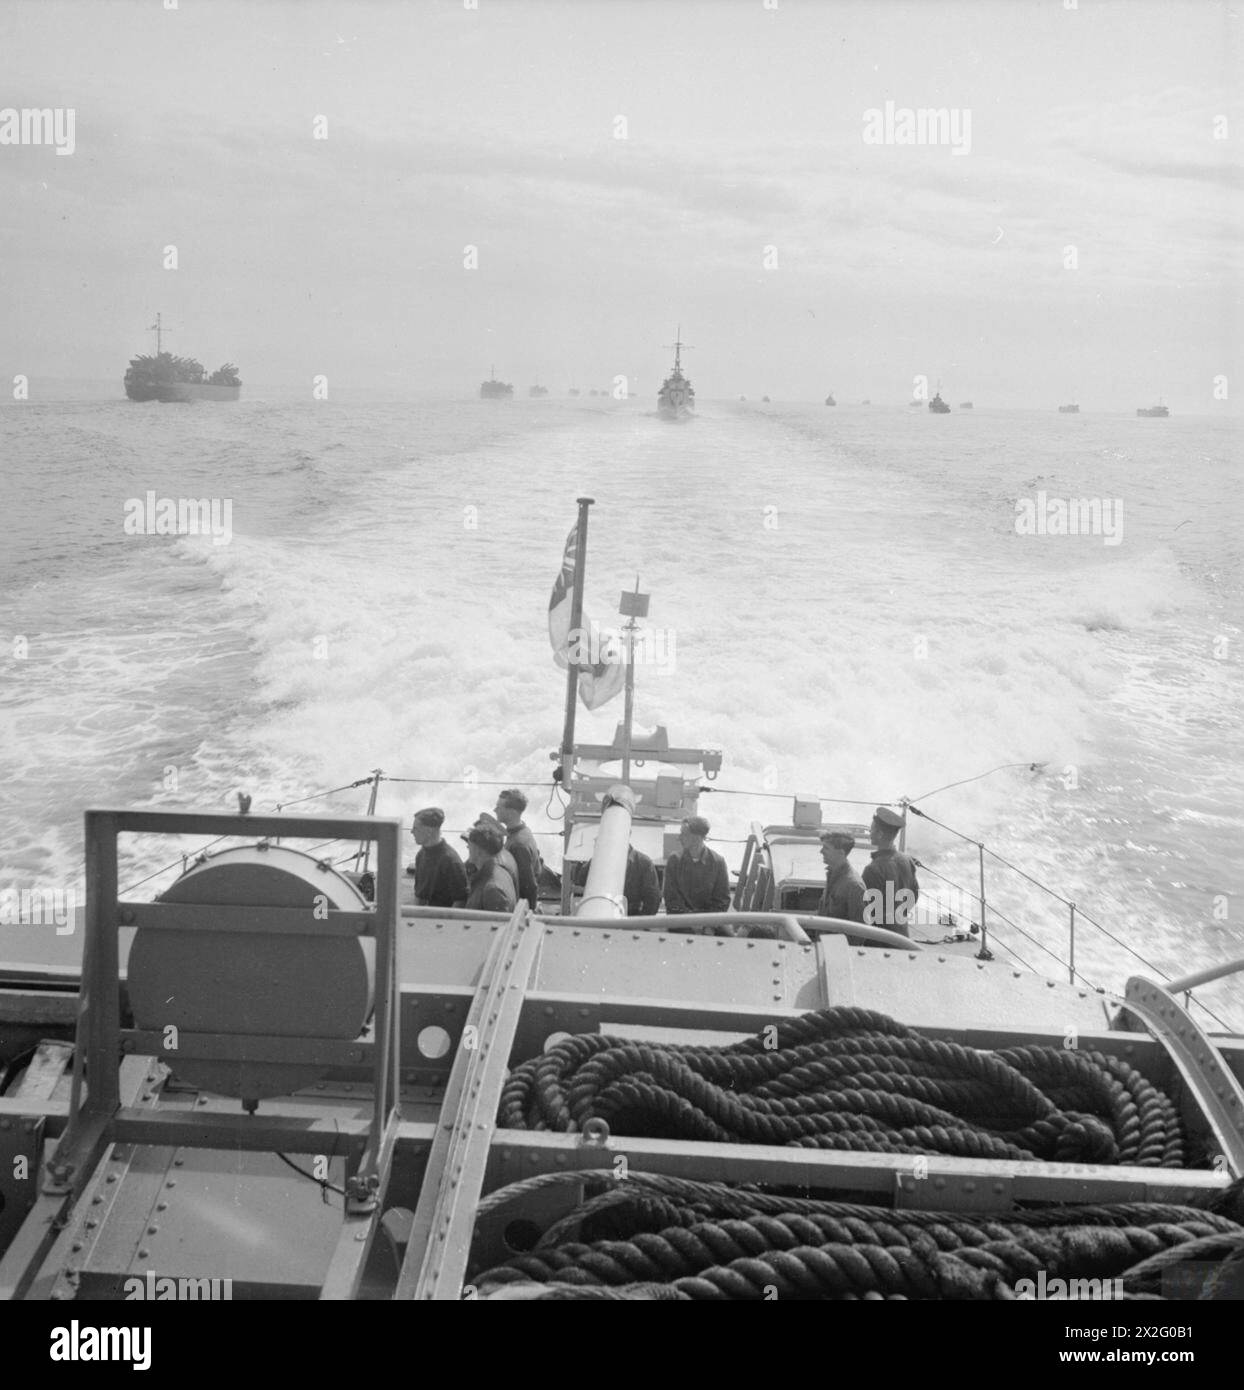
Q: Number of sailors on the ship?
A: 8